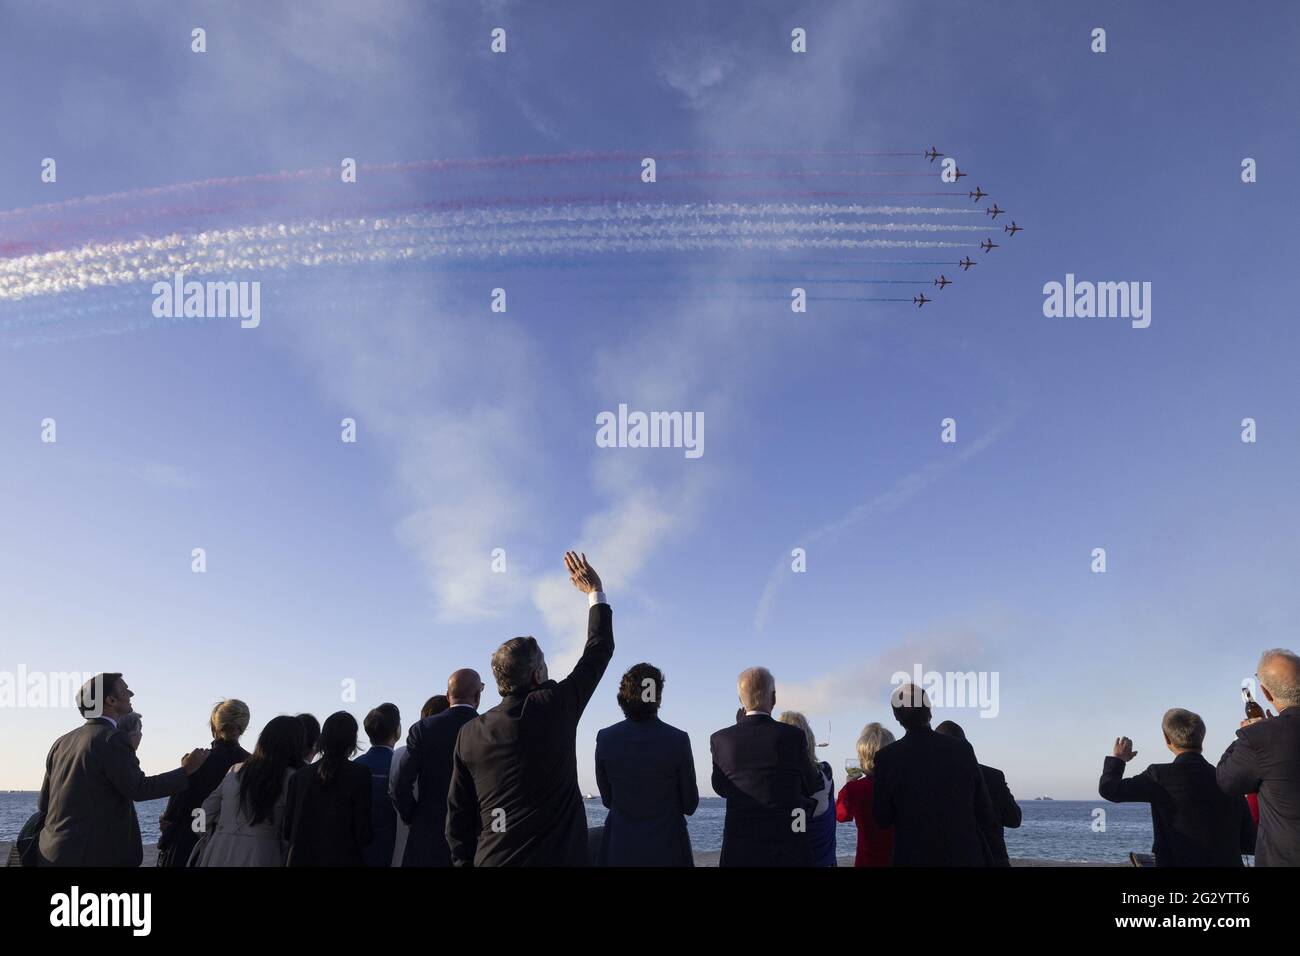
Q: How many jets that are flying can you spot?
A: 9